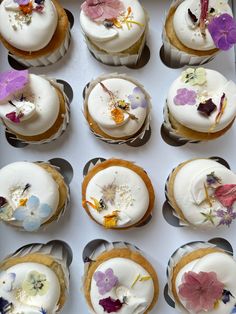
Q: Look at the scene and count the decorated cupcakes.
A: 12